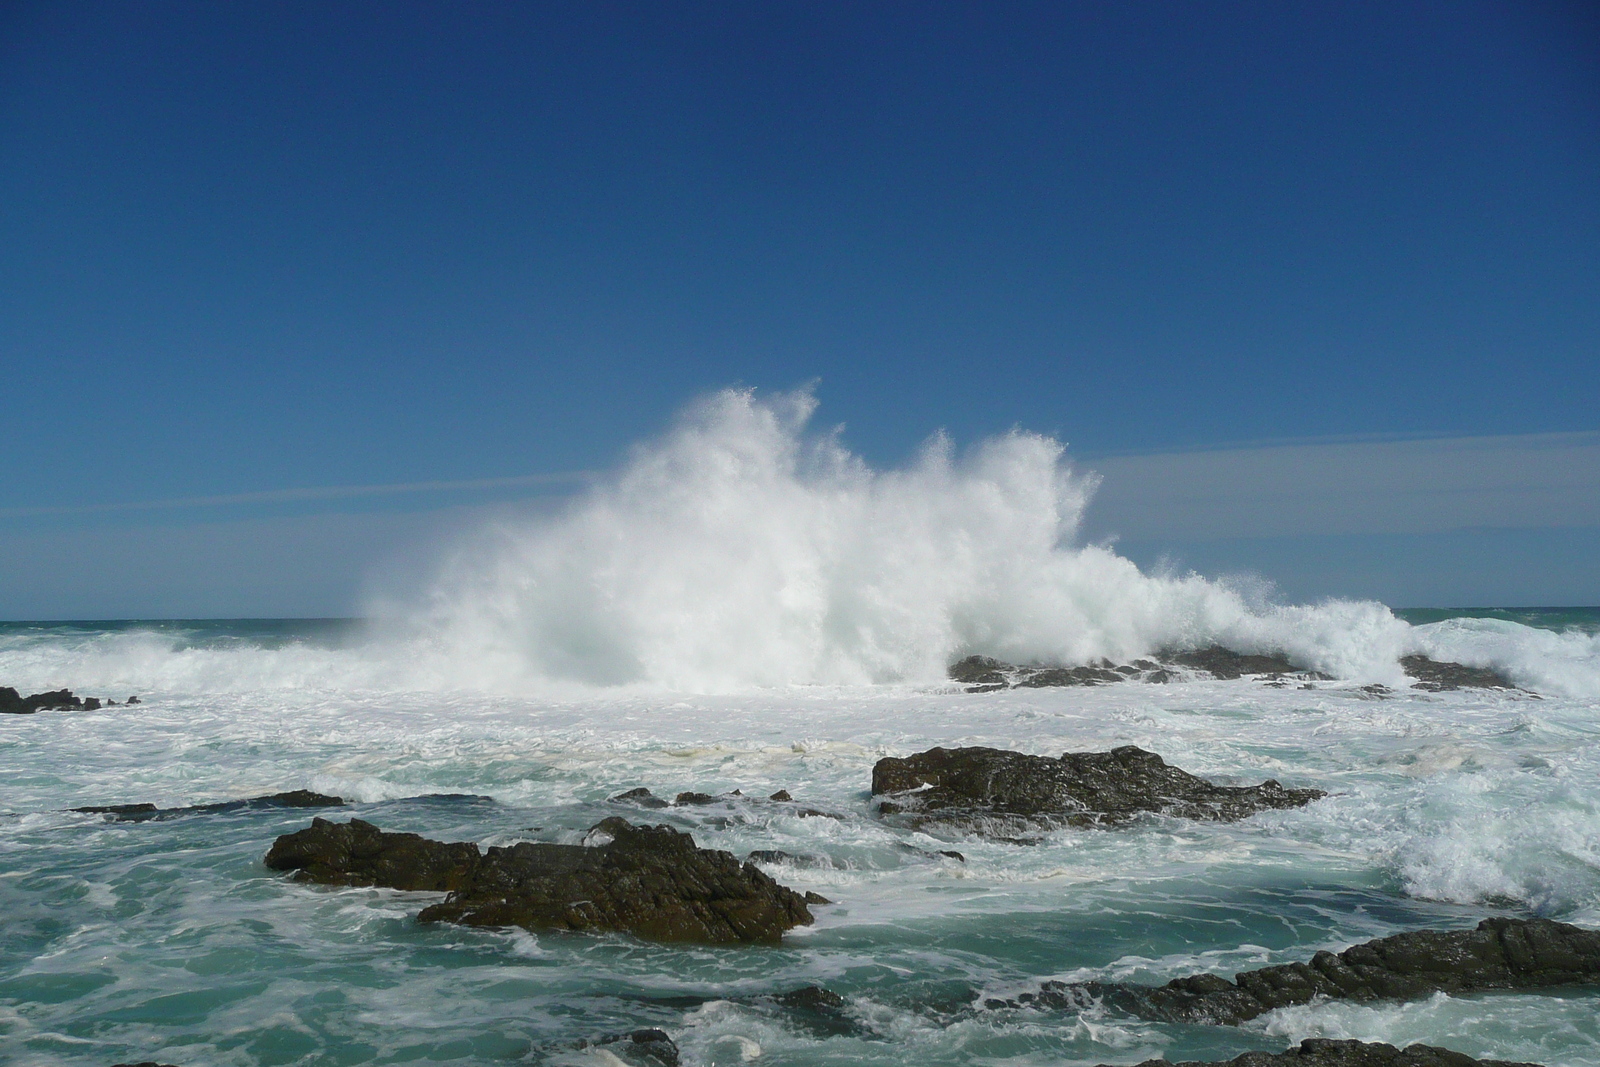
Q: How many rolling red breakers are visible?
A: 0